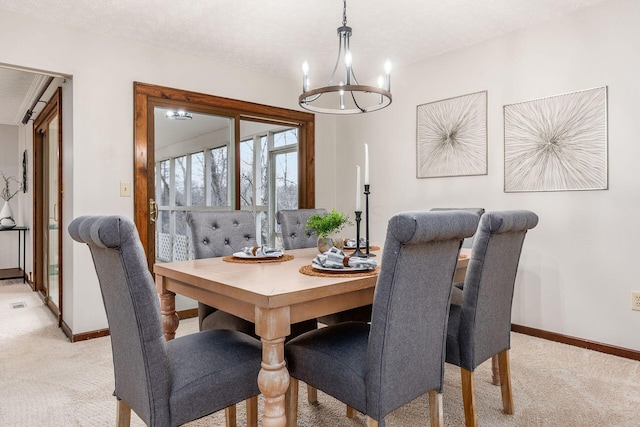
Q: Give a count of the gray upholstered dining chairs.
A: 6